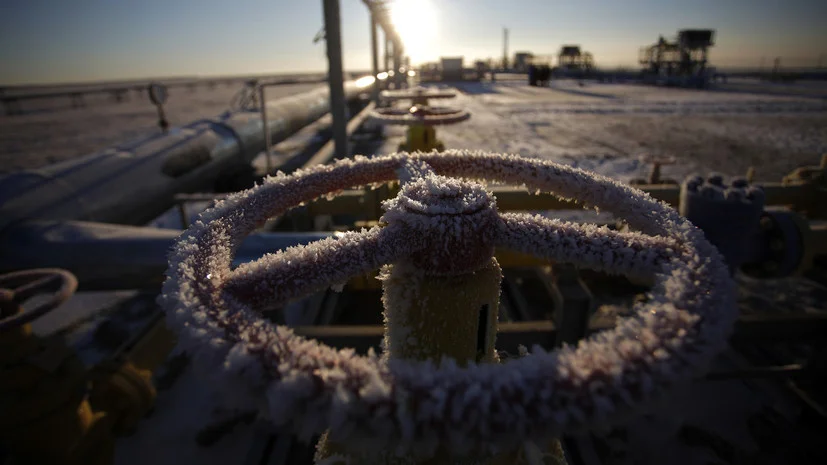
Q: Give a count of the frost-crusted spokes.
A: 3